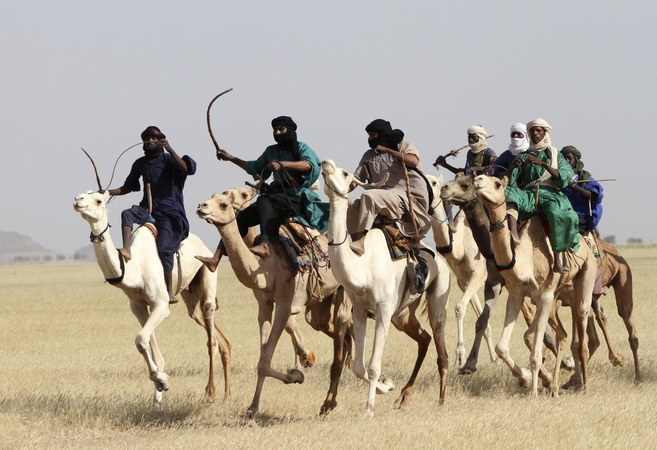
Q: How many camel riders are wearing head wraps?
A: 7